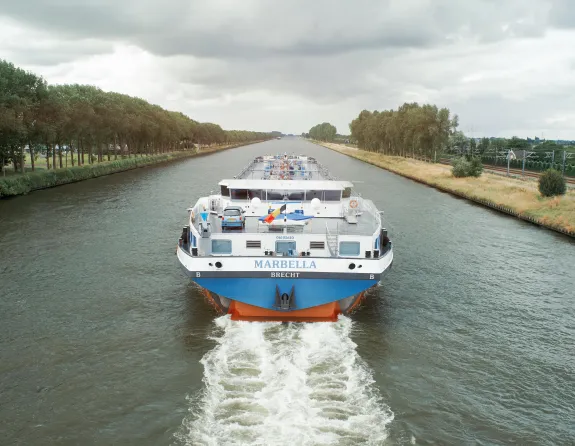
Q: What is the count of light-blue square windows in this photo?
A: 3